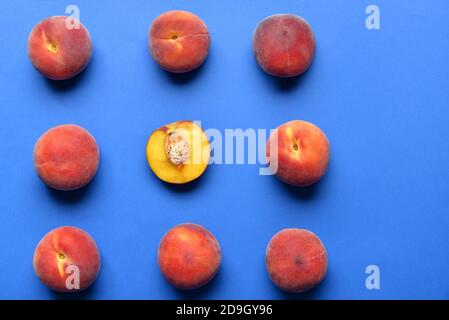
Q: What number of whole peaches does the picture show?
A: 8